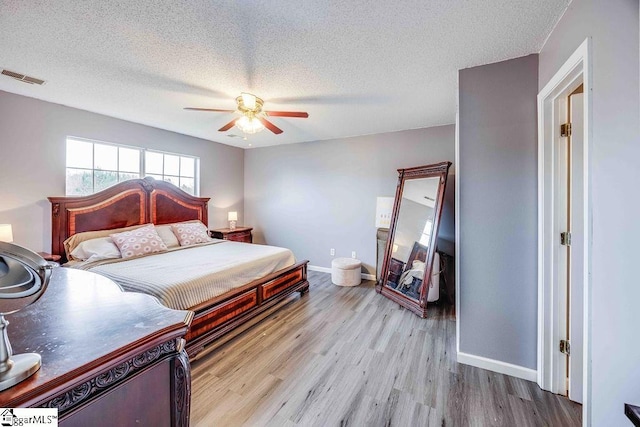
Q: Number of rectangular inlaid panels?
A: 2